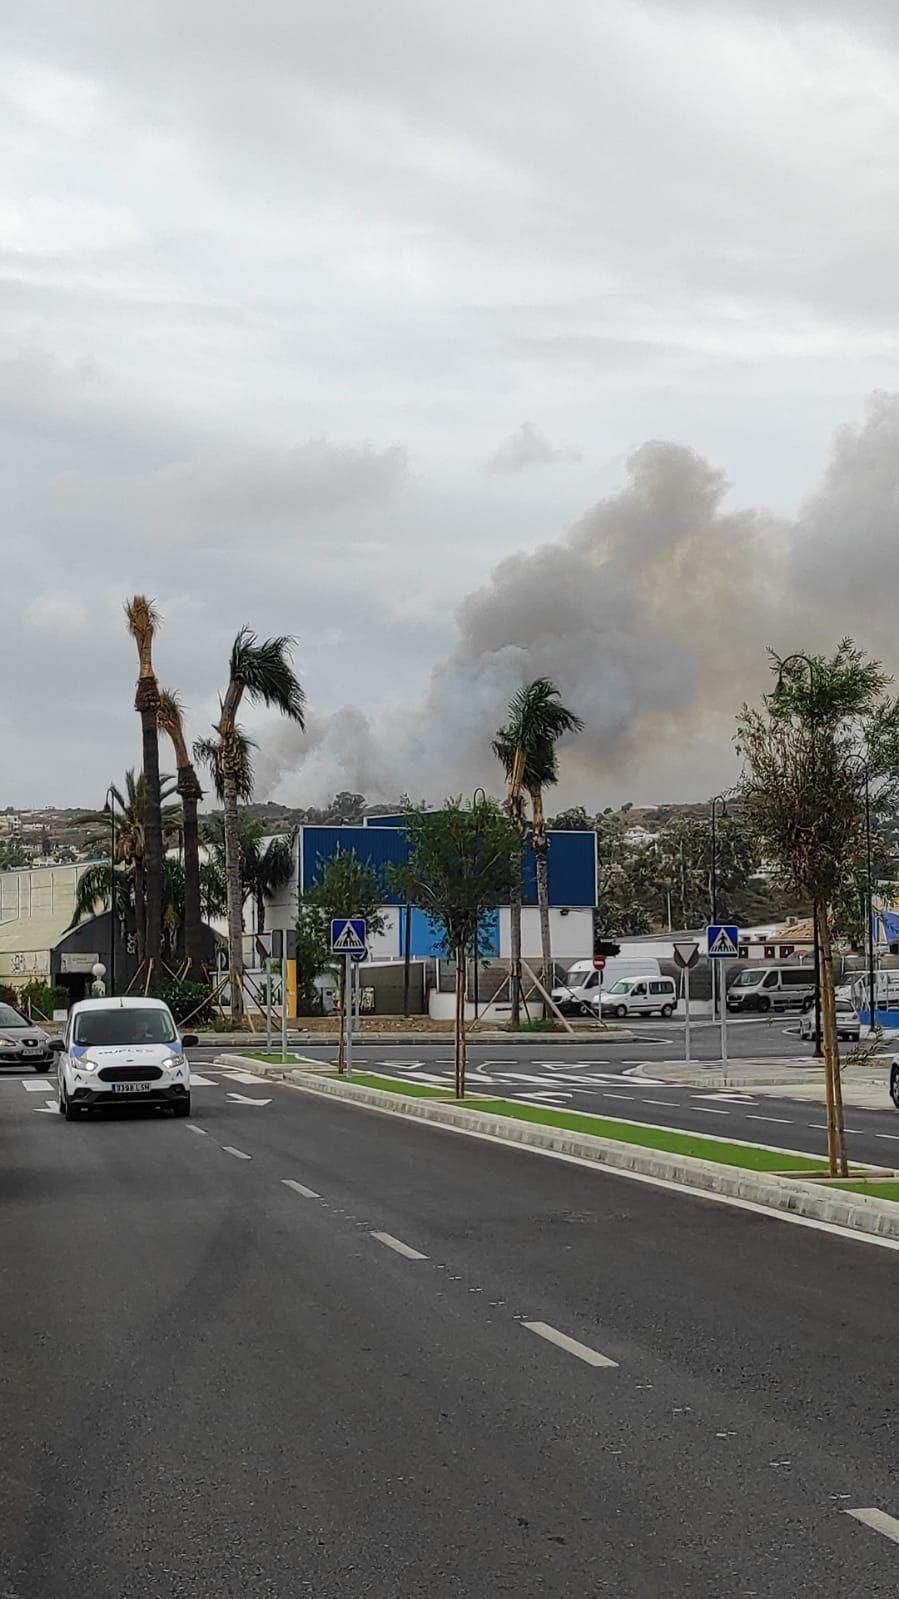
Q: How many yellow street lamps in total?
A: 0